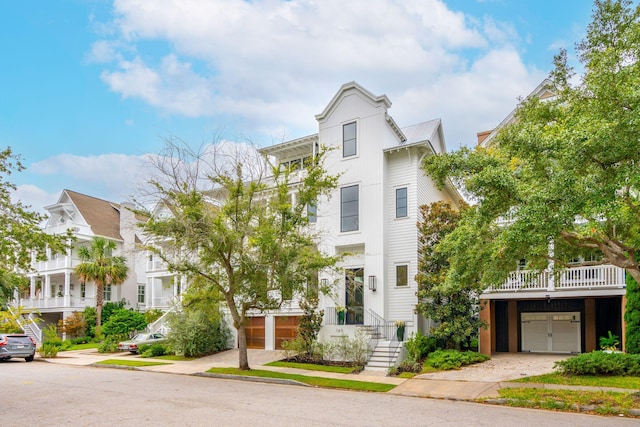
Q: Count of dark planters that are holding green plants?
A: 2